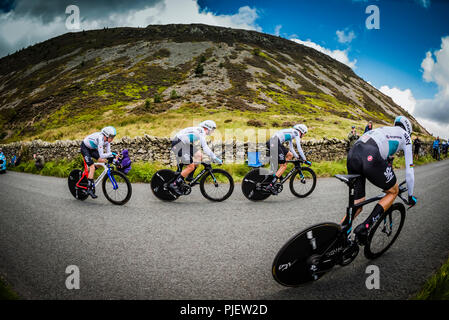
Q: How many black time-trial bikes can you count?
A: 3